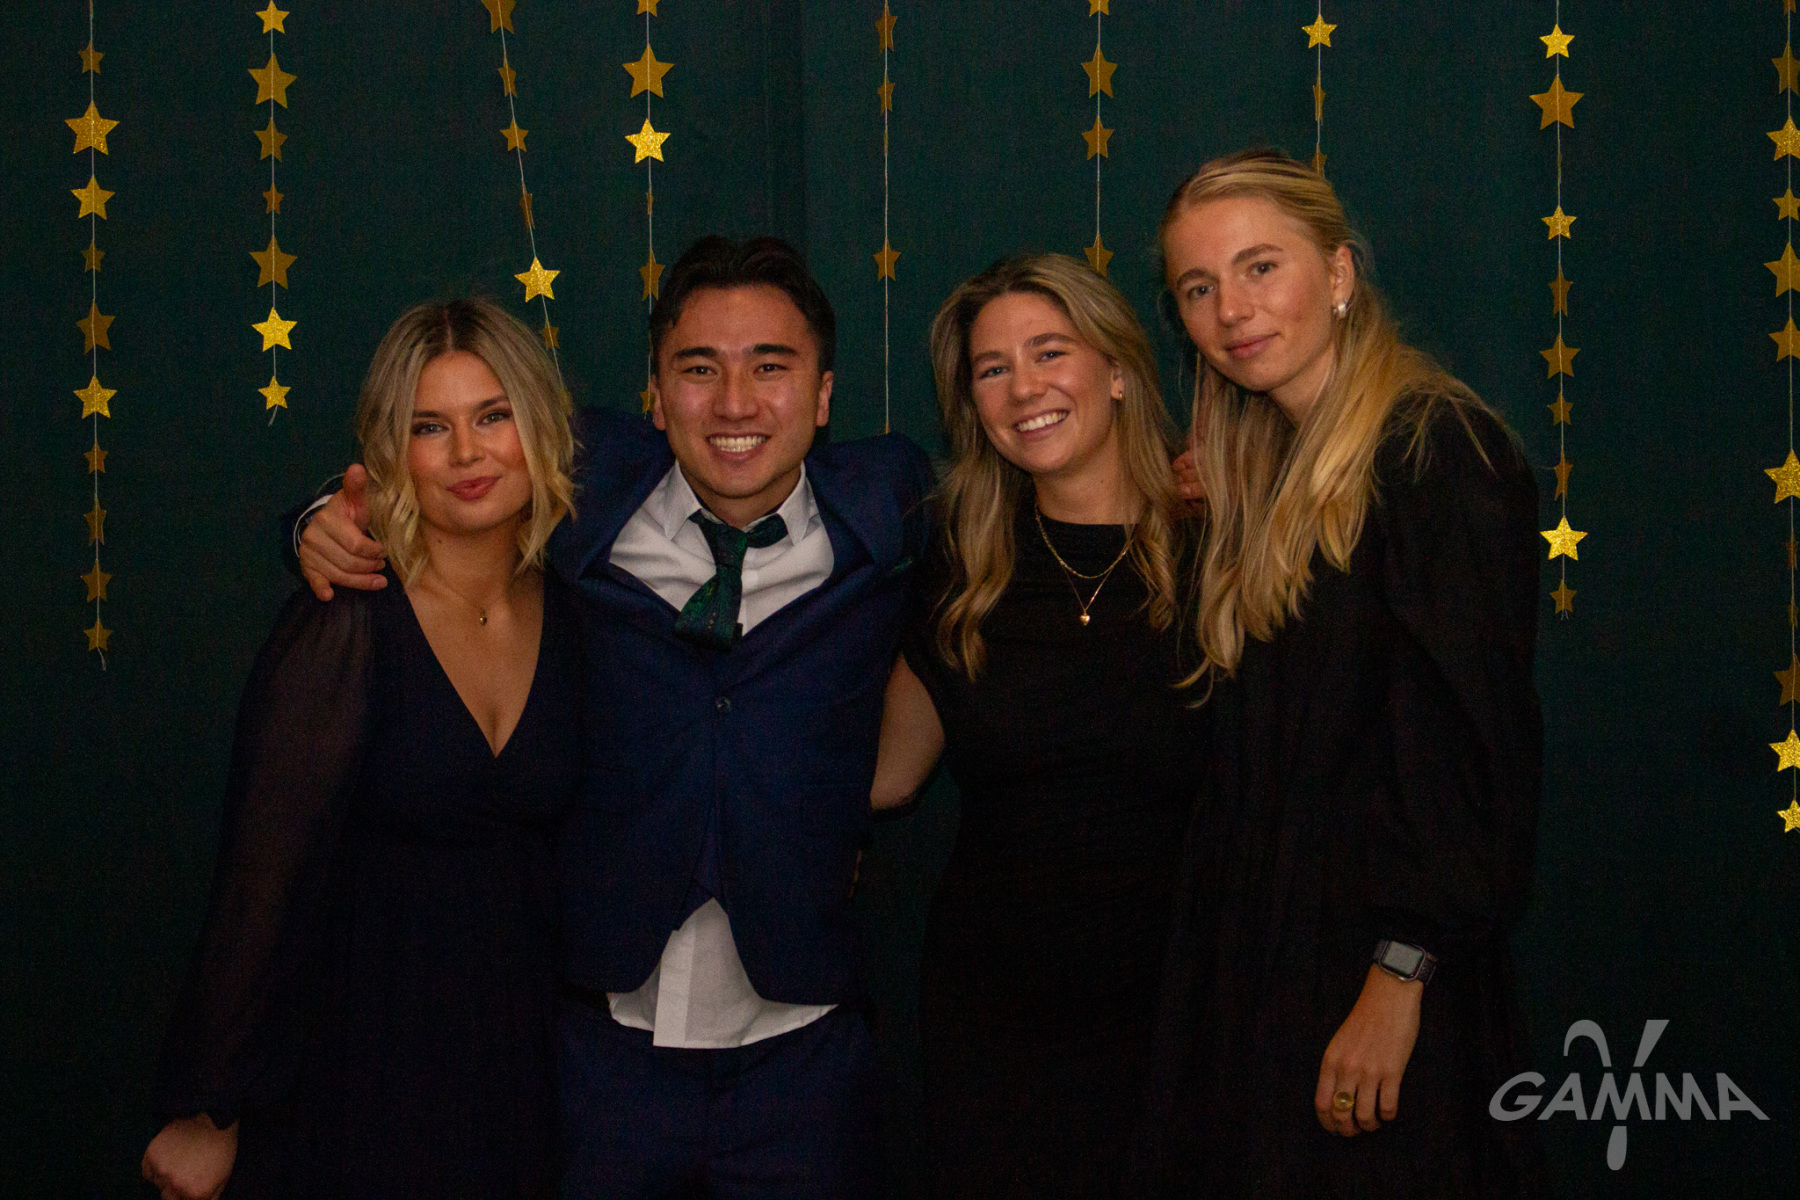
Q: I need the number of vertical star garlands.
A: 9